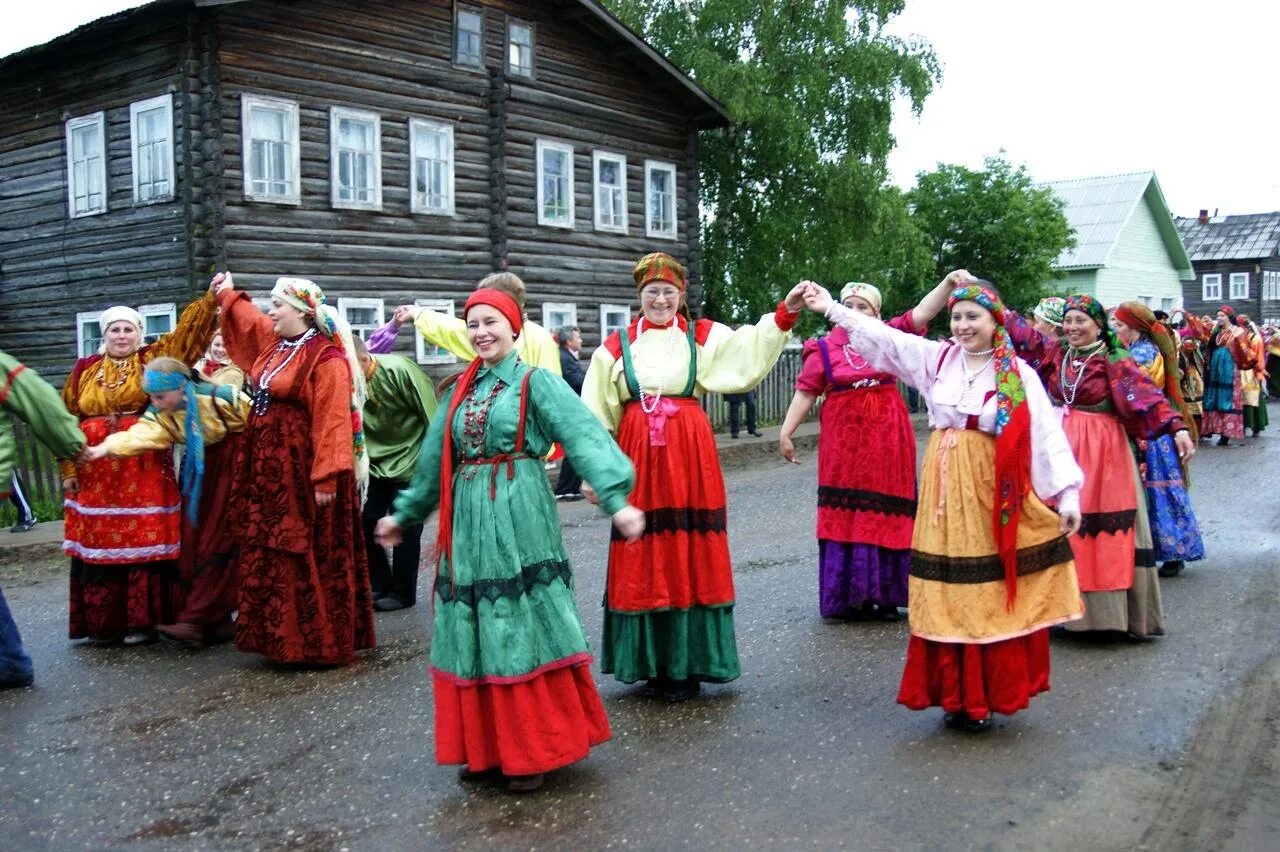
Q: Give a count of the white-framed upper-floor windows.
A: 8